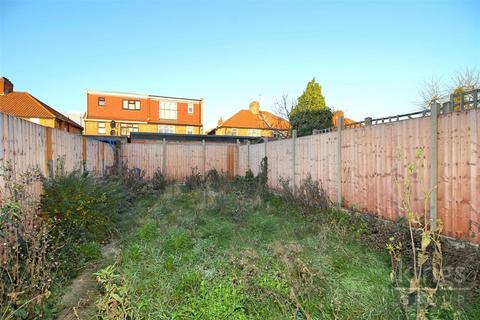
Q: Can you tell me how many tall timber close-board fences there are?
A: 3